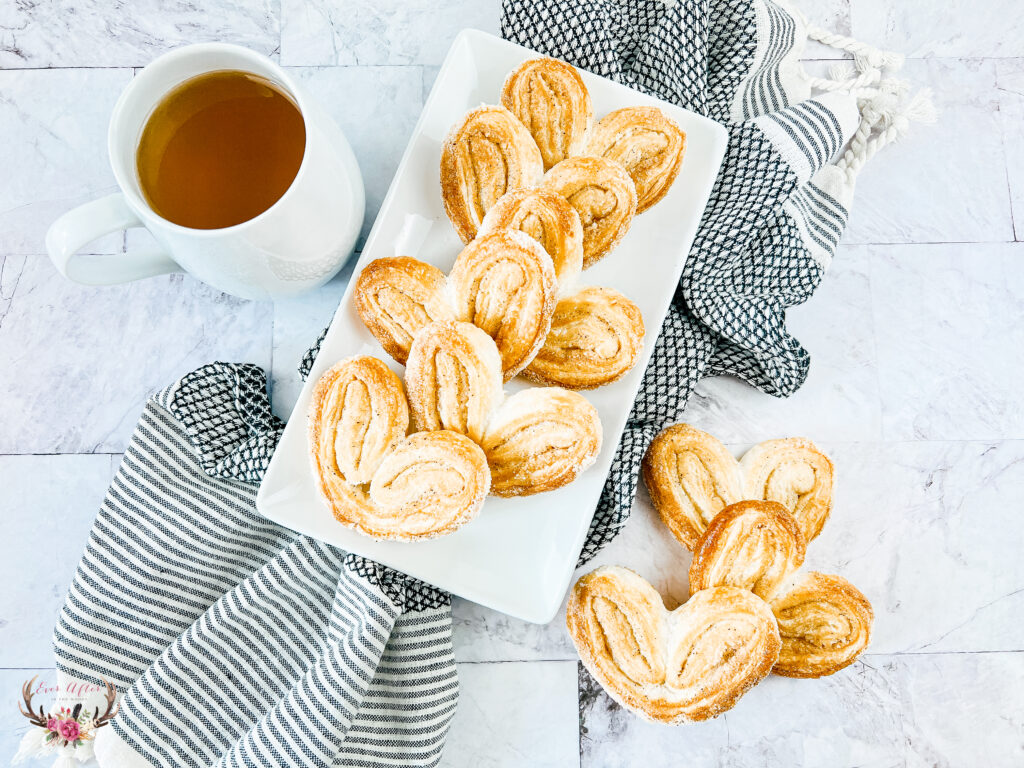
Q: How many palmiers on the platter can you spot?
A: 6